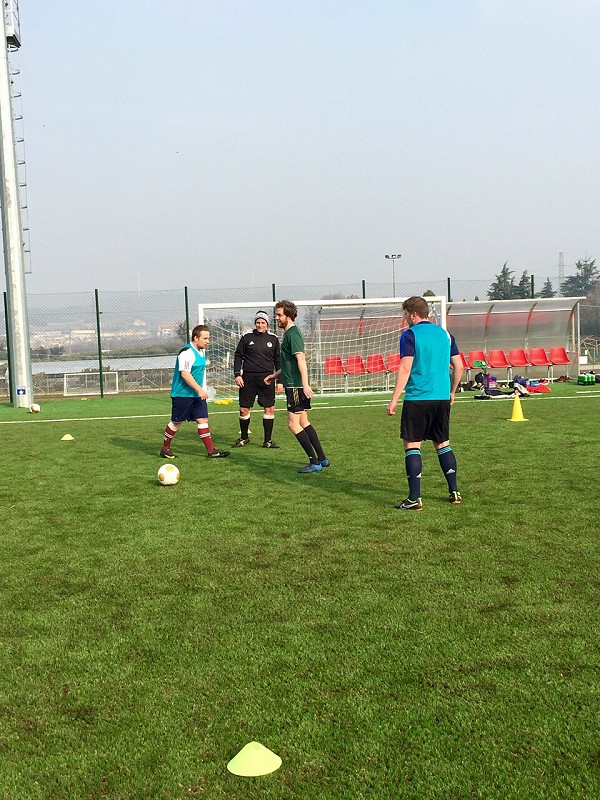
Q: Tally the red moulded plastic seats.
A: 10